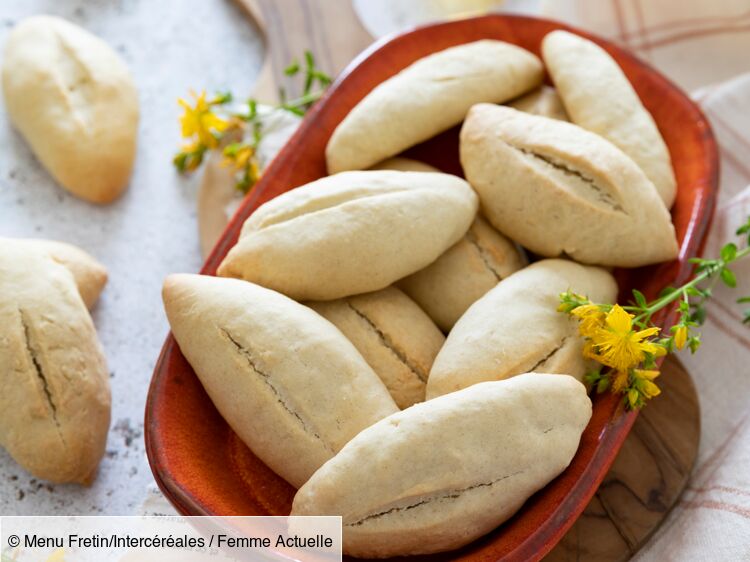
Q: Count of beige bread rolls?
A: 13